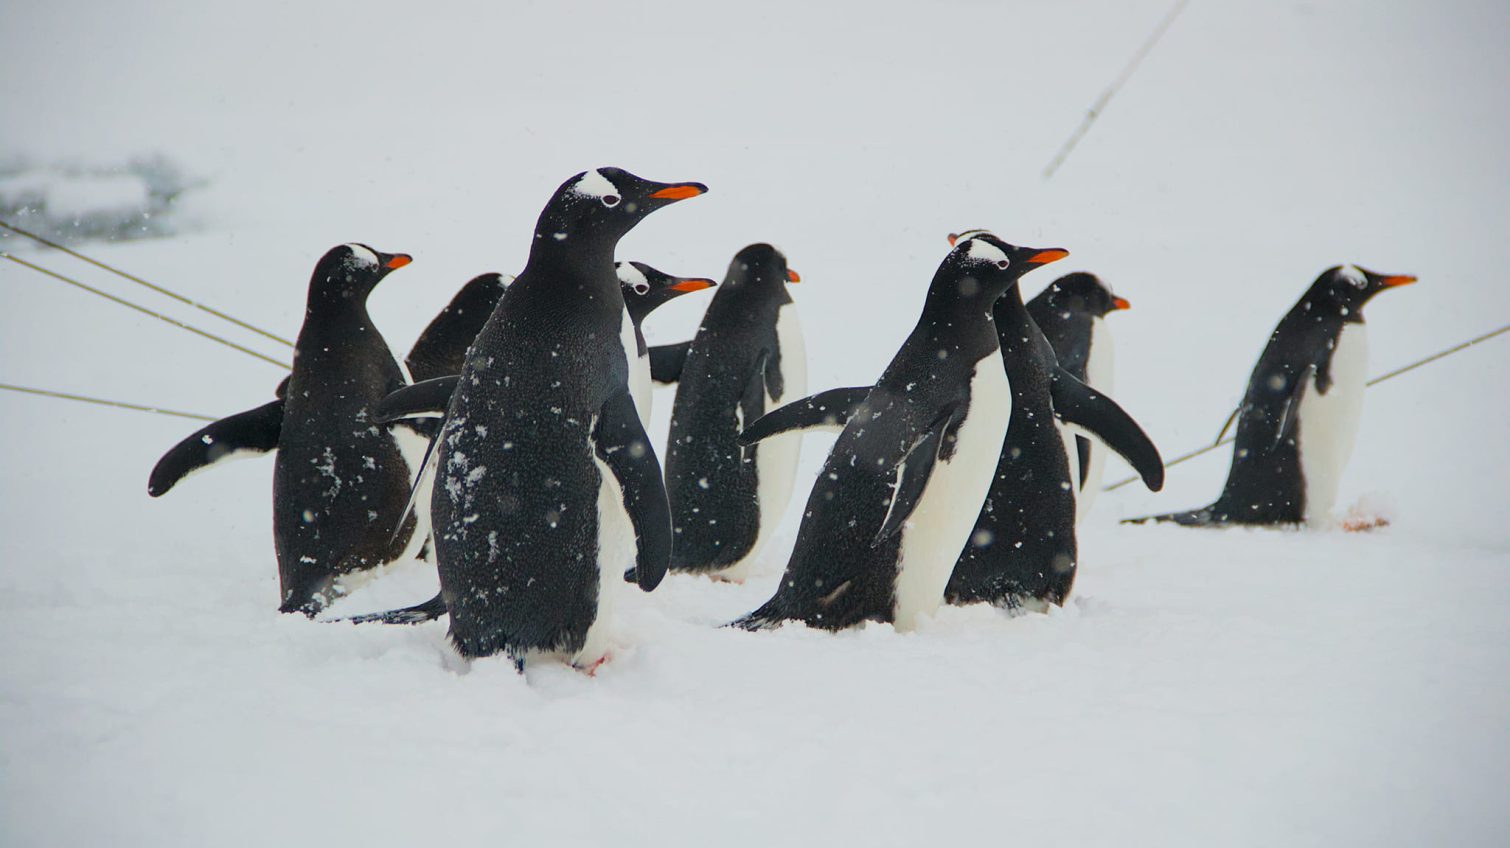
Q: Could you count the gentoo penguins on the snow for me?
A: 9